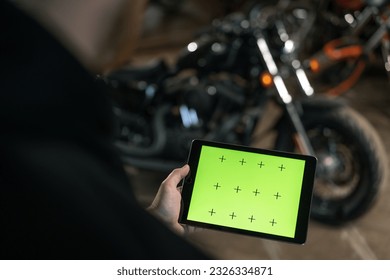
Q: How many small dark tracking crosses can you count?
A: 12